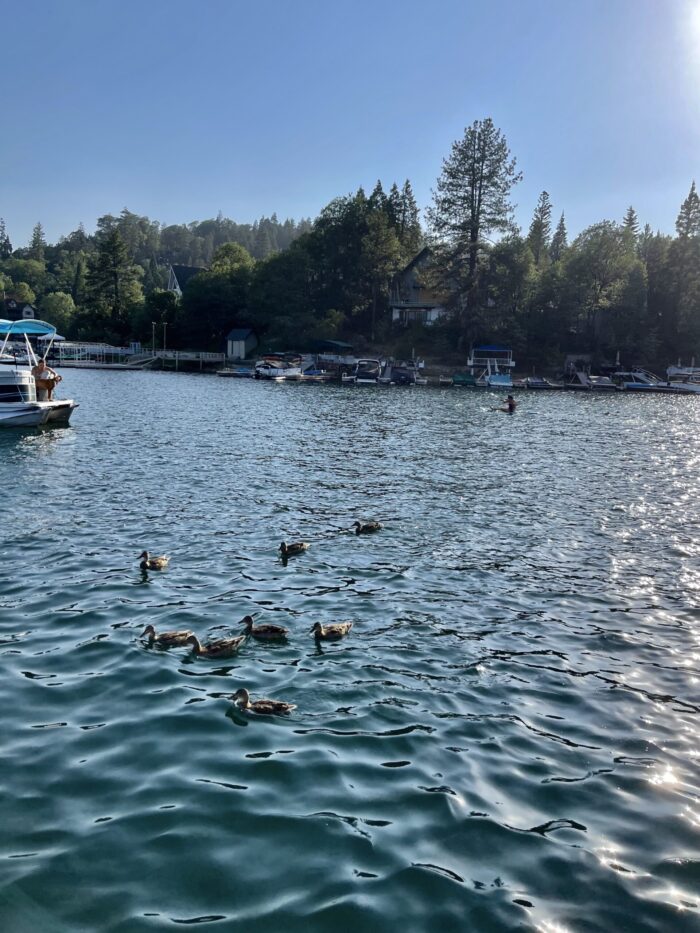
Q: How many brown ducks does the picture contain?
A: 8